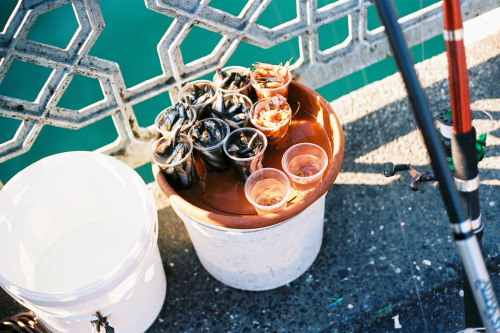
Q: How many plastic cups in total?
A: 11